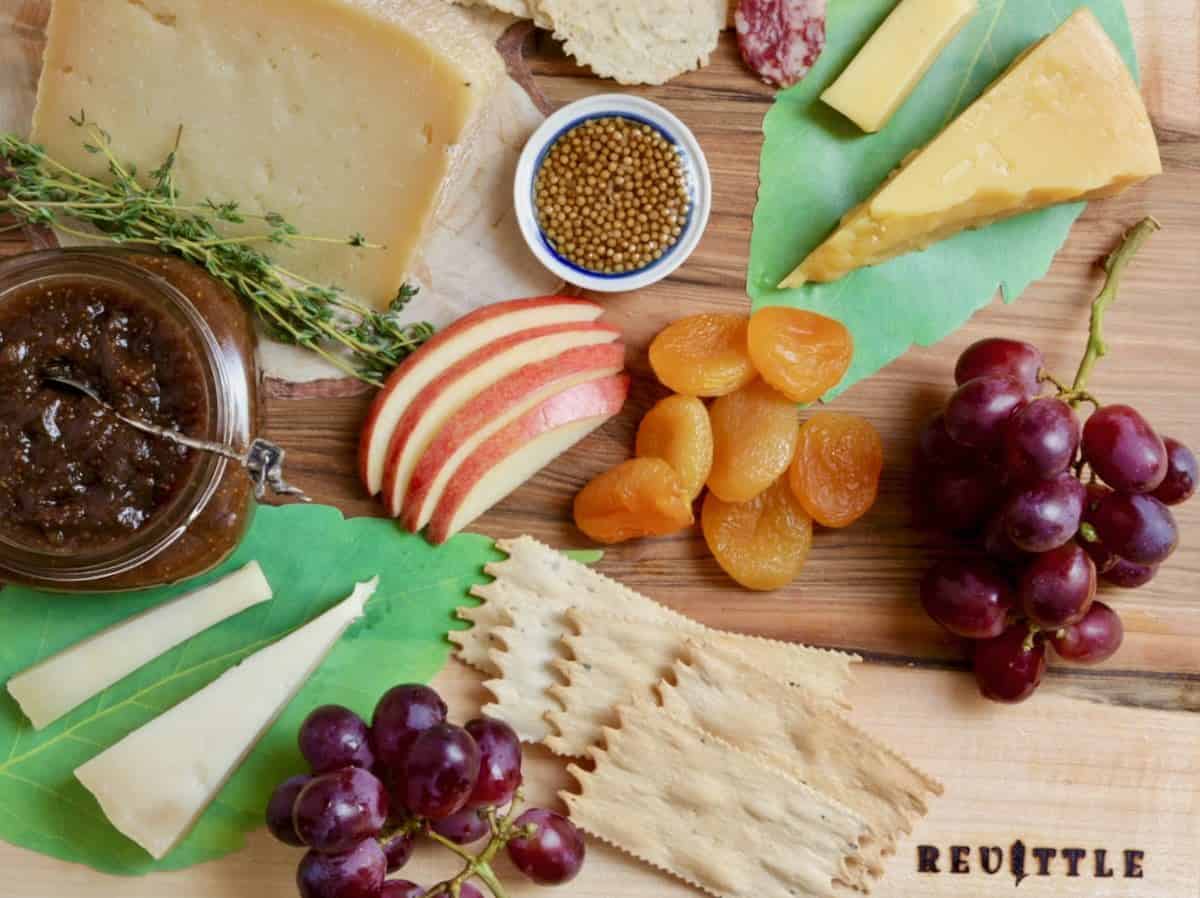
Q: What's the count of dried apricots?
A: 7